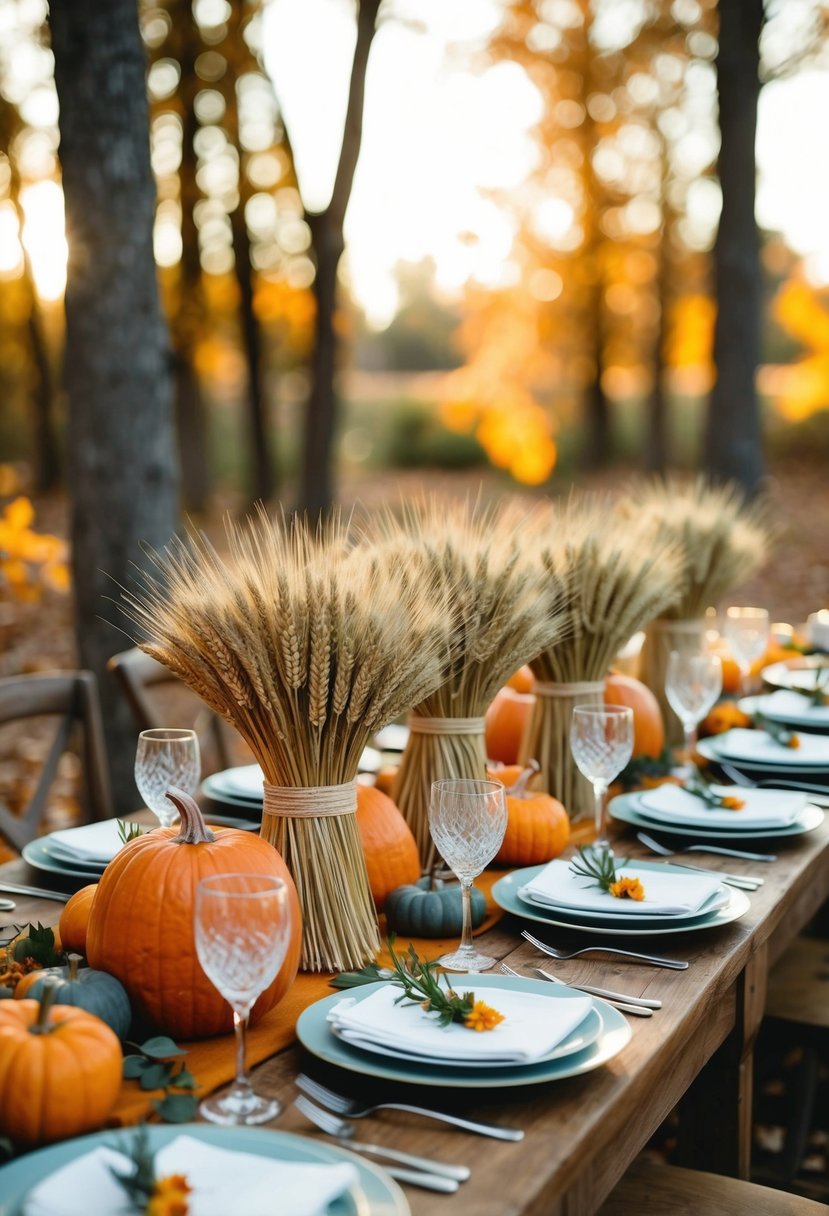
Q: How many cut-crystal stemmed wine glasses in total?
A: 6